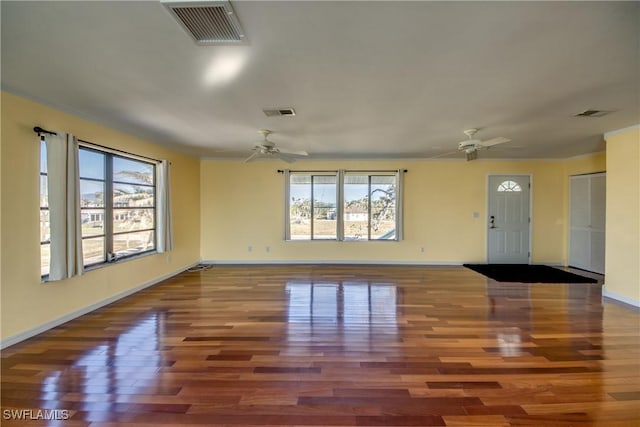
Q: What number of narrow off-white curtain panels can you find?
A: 5